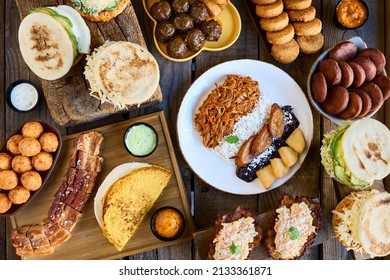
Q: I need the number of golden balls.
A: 11